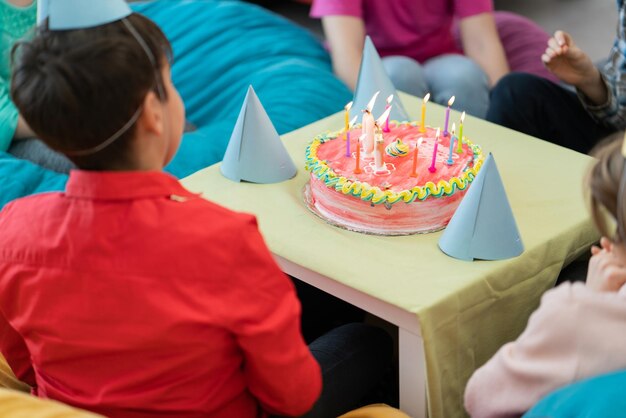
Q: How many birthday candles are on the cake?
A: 12